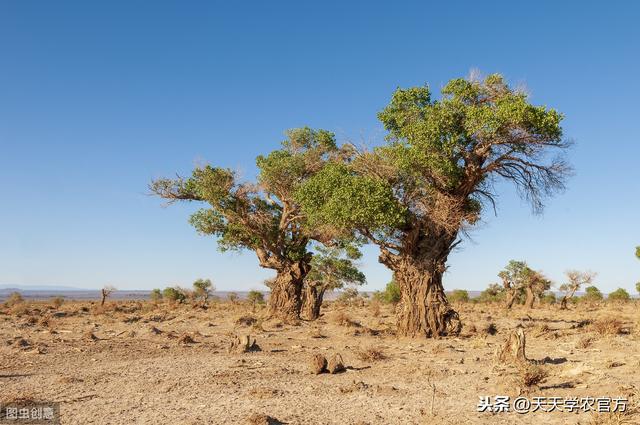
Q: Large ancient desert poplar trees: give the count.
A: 2